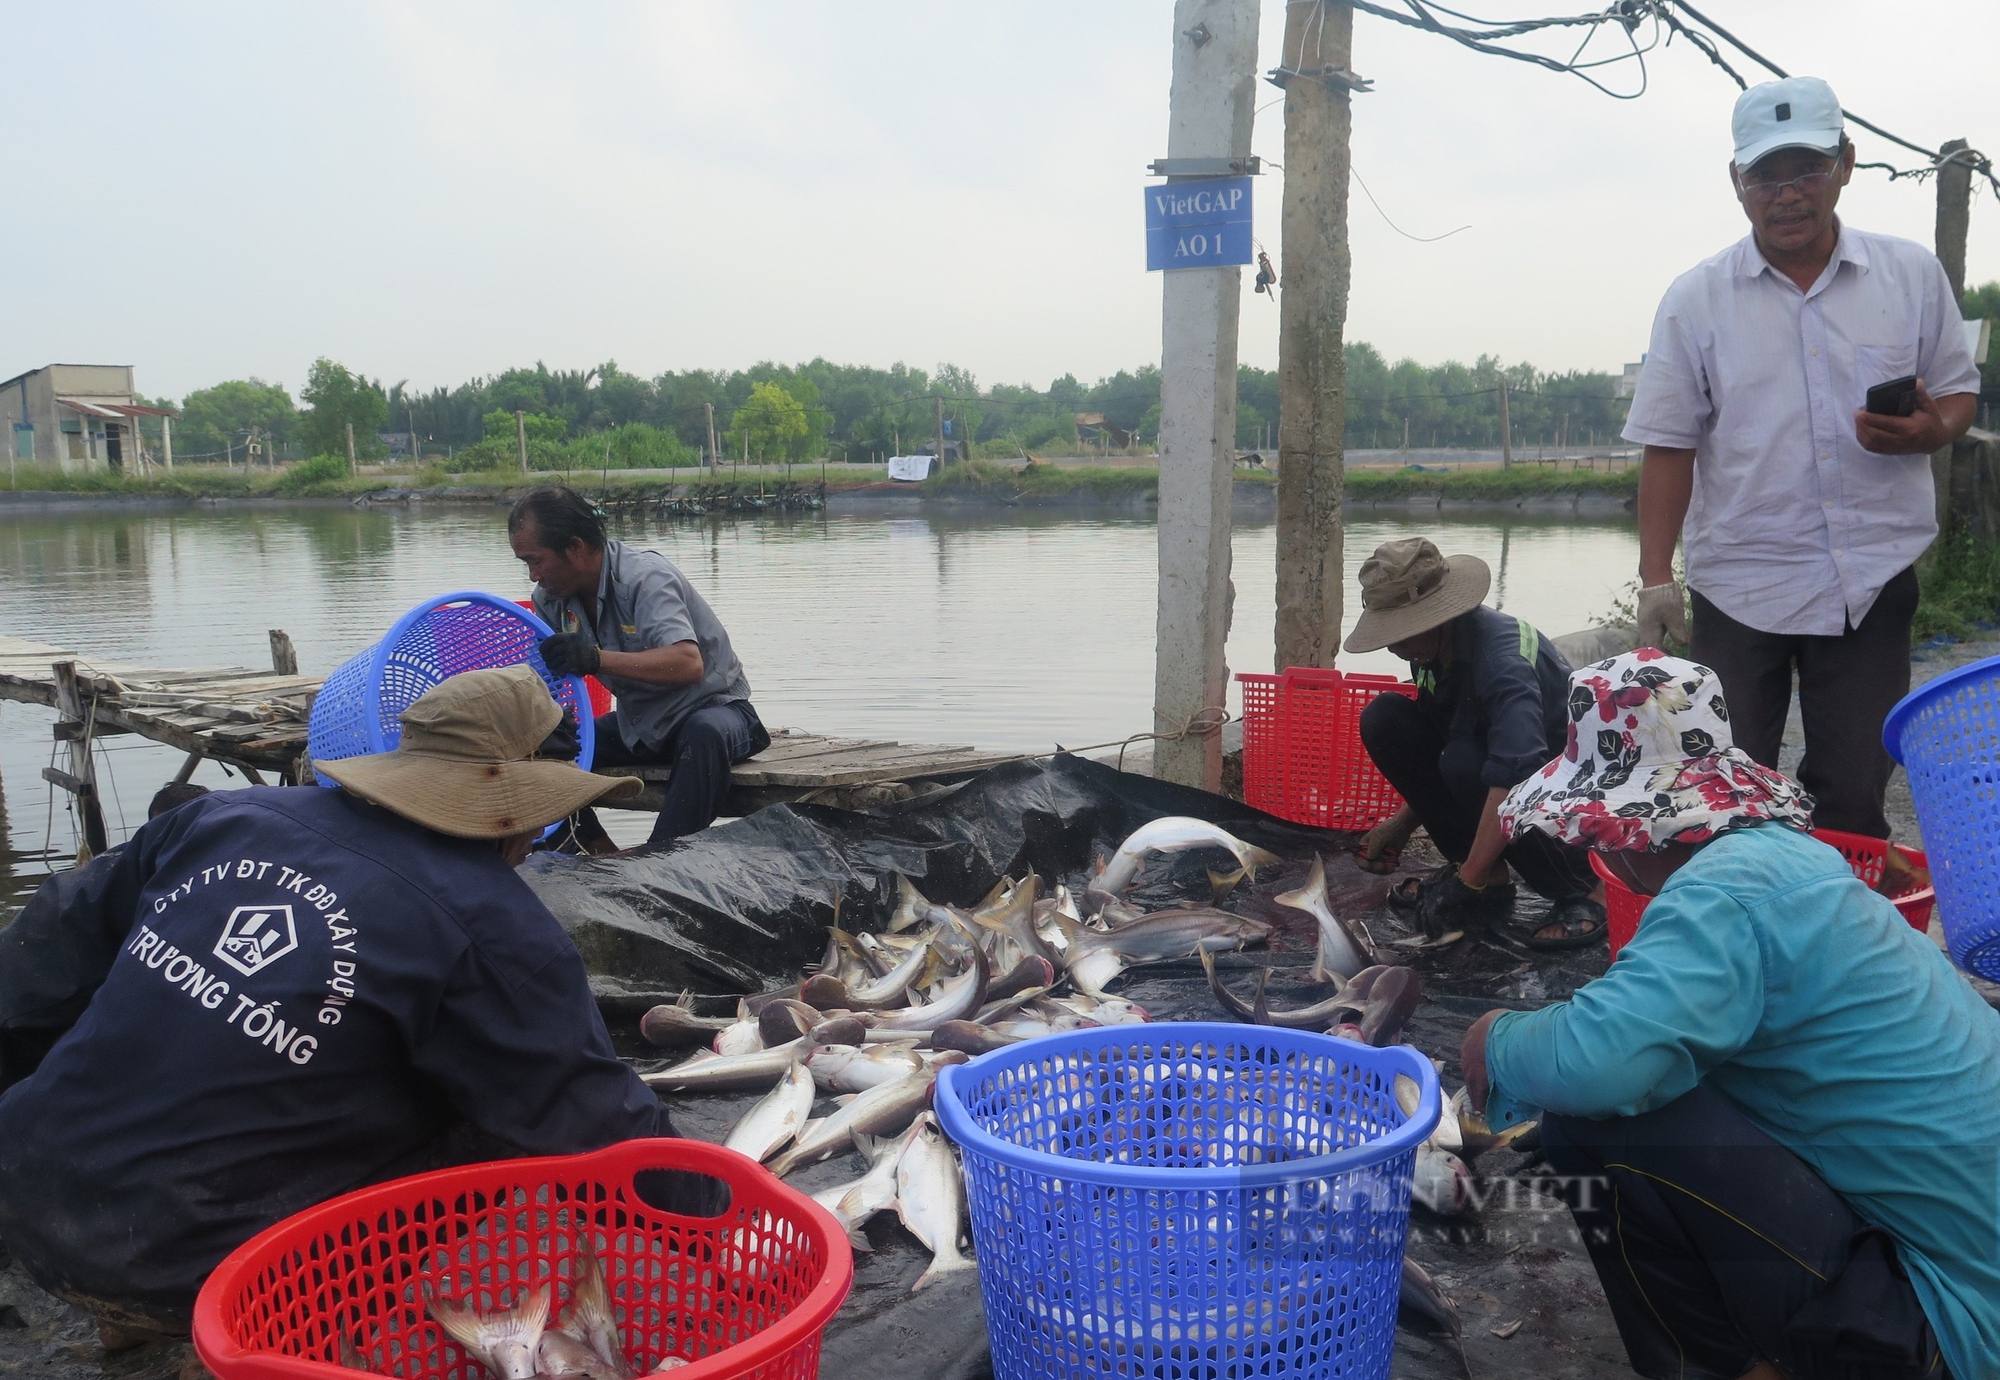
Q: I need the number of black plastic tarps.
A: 1